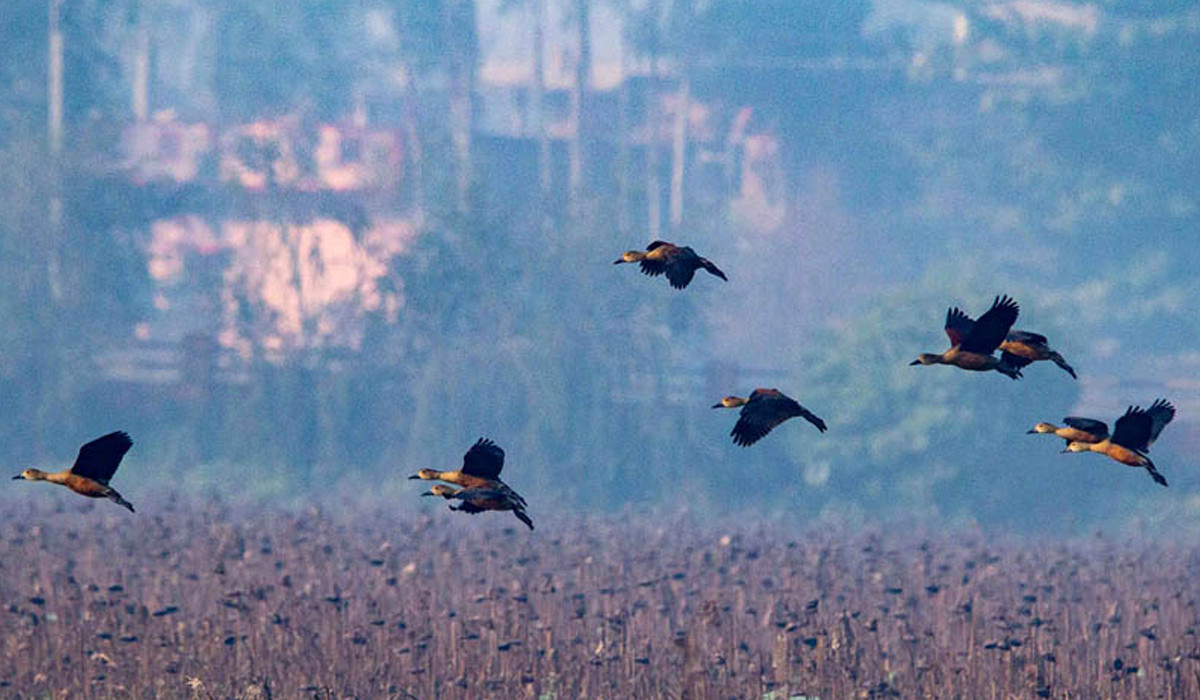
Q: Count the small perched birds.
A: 0